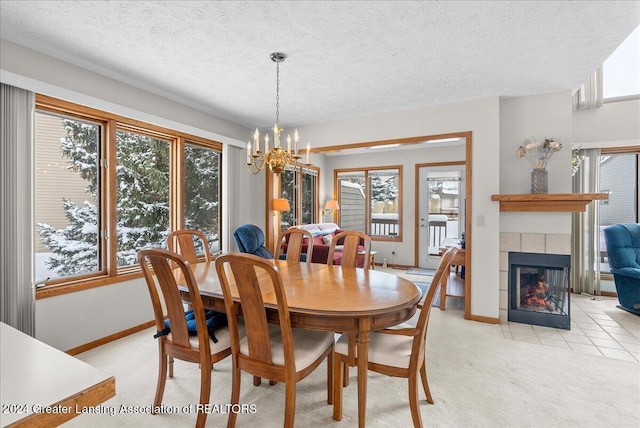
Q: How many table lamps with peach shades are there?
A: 2